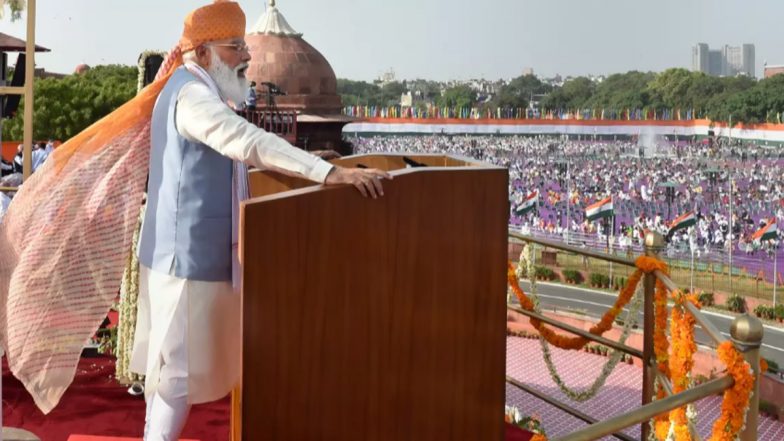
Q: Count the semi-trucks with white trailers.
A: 0